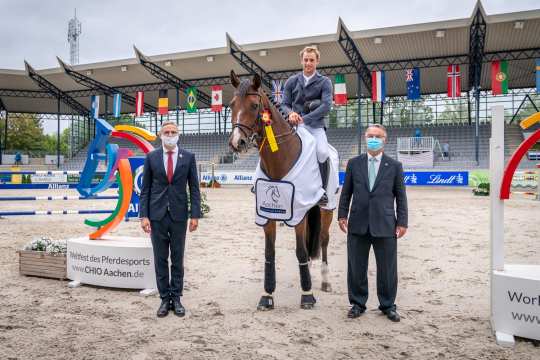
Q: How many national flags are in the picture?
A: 13